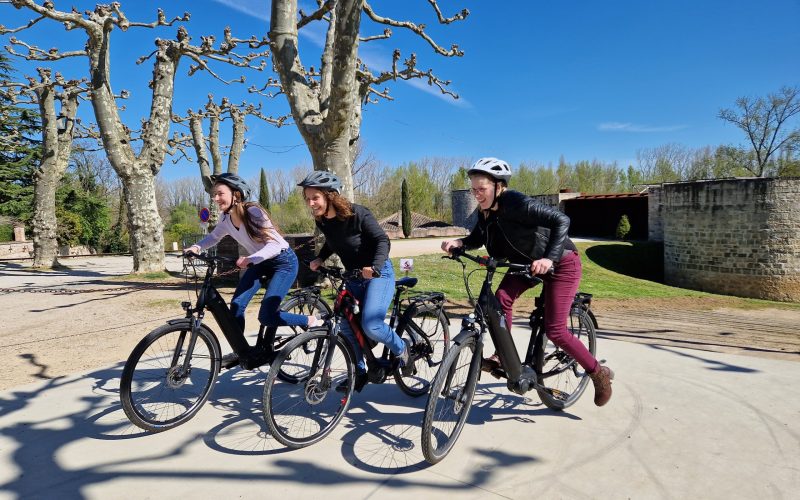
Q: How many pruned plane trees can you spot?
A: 4